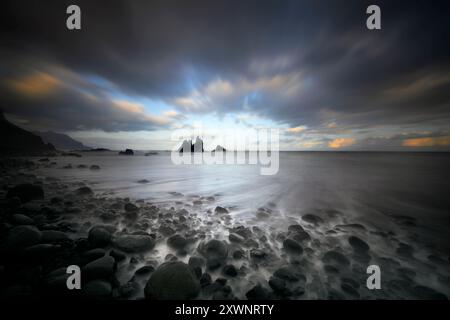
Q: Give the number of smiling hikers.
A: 0